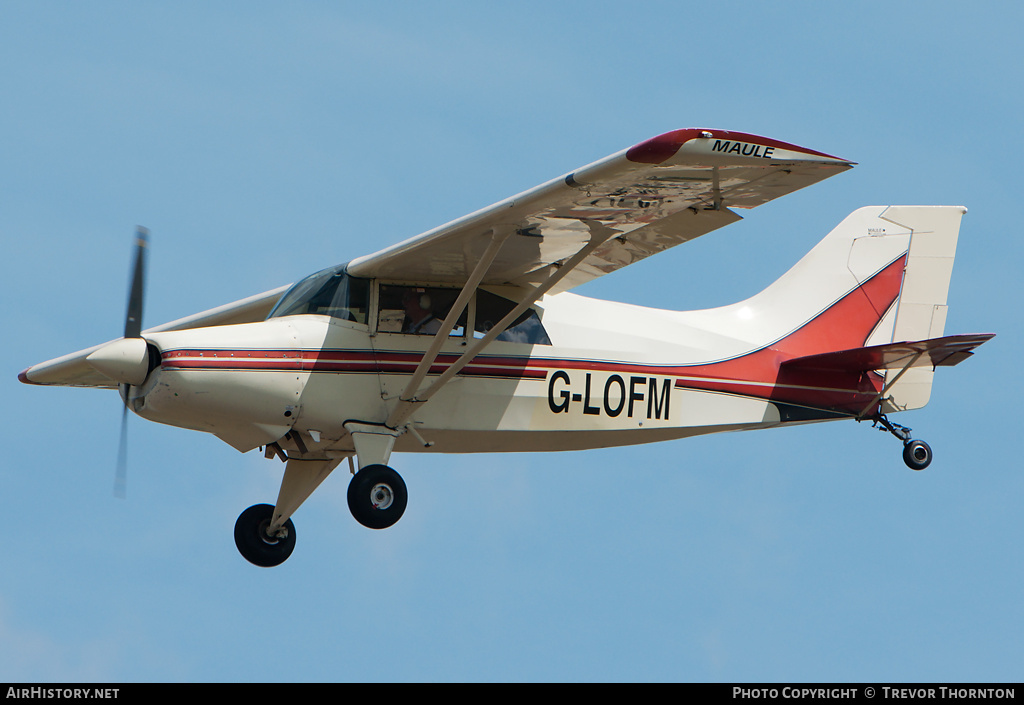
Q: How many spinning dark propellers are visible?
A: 1